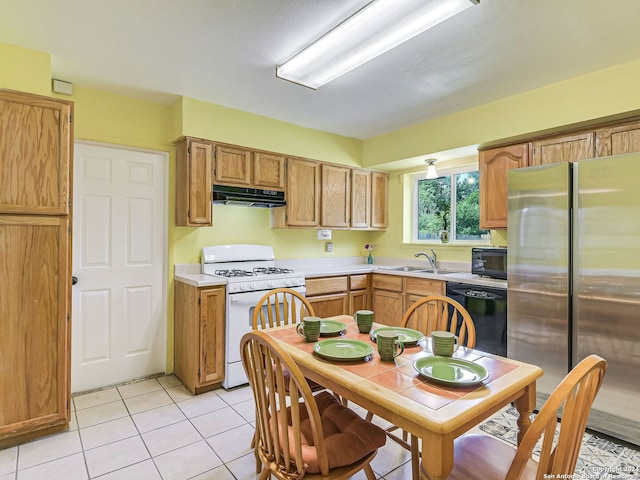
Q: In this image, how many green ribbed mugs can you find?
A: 4